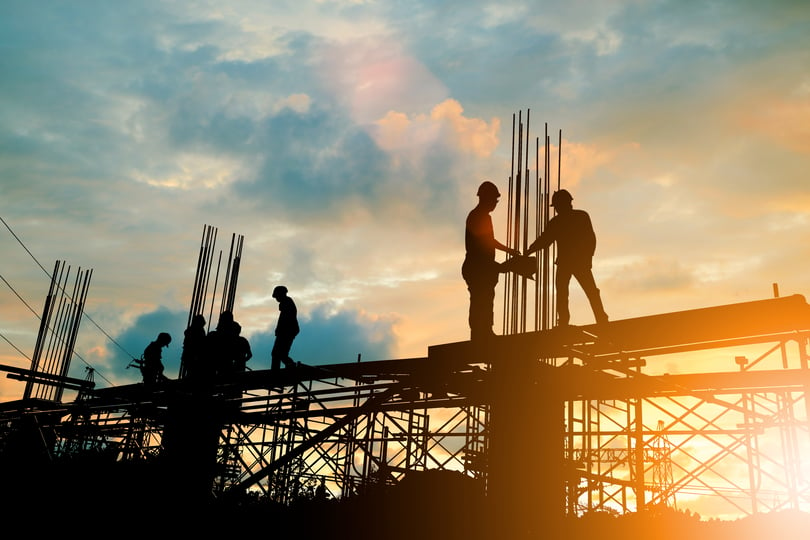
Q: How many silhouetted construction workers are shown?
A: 7